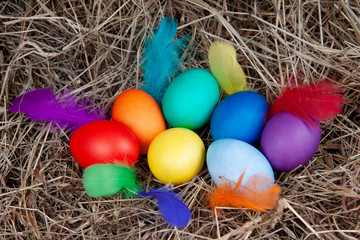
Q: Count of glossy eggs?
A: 7